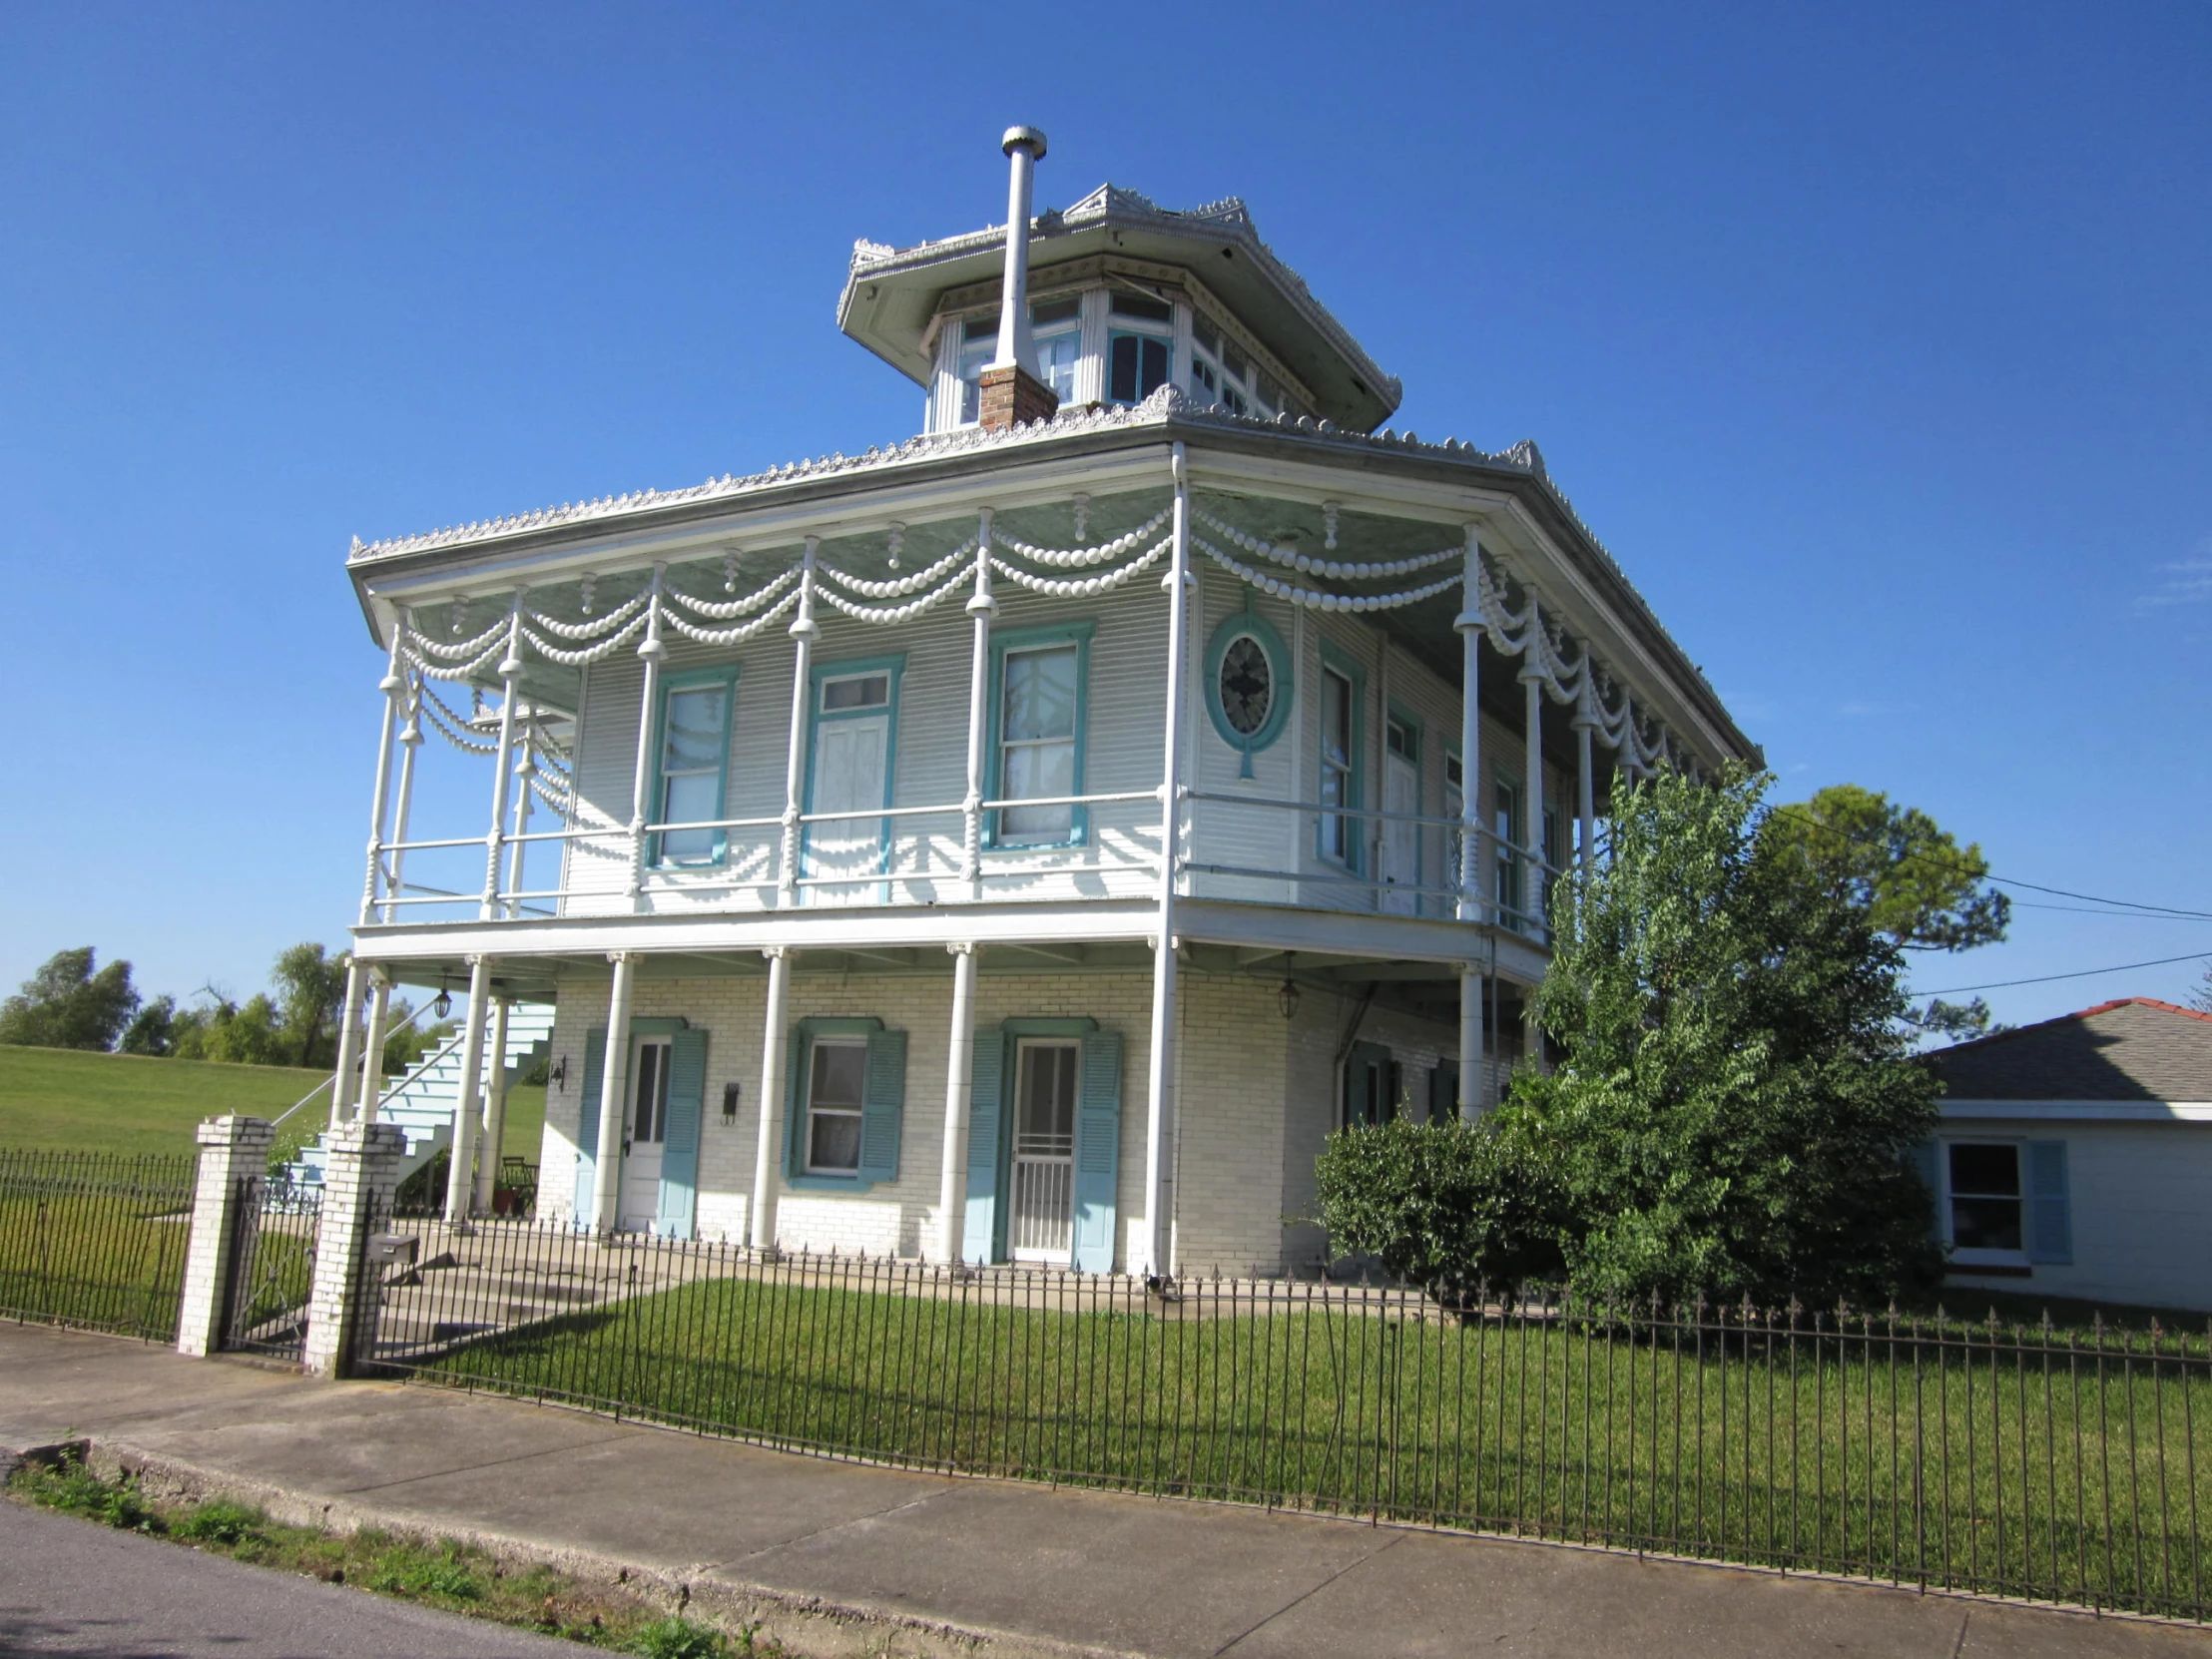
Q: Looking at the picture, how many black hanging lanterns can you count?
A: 2